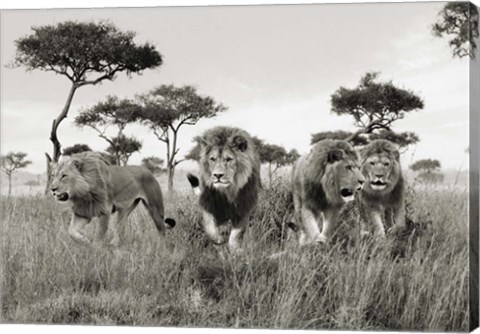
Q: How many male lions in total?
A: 4